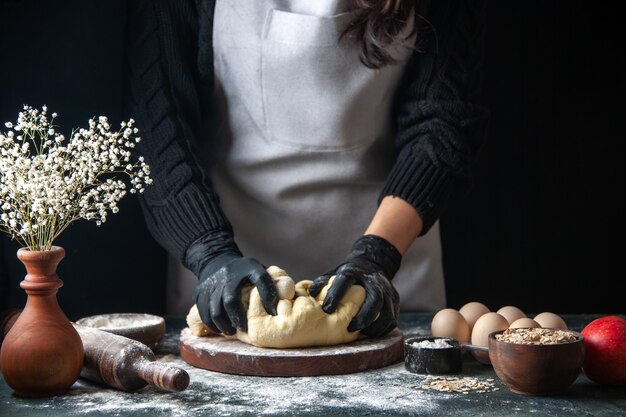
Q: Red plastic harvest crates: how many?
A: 0